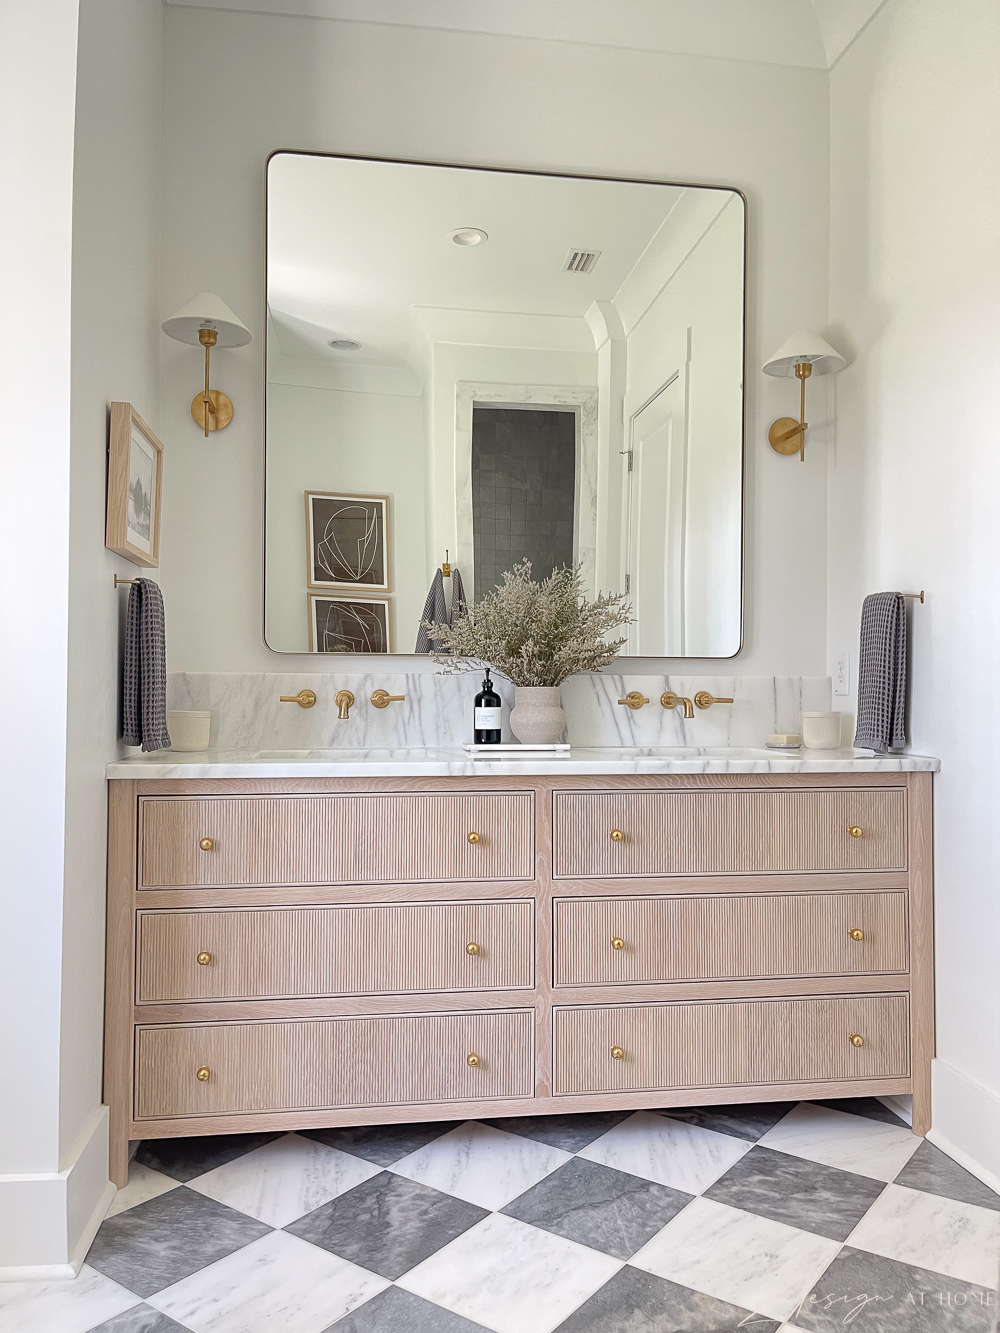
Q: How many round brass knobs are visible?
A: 12